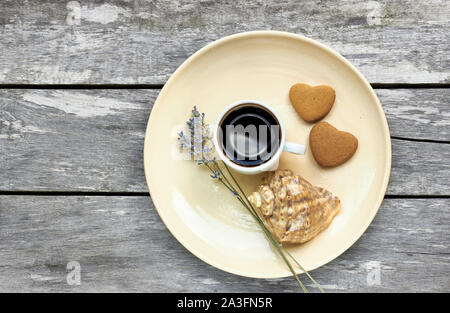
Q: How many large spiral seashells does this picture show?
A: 1